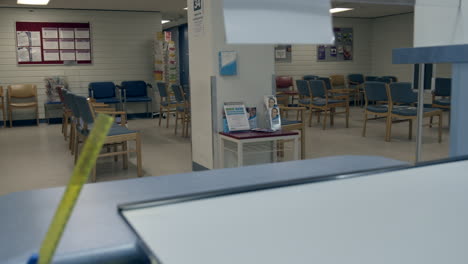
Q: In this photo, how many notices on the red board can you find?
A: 13